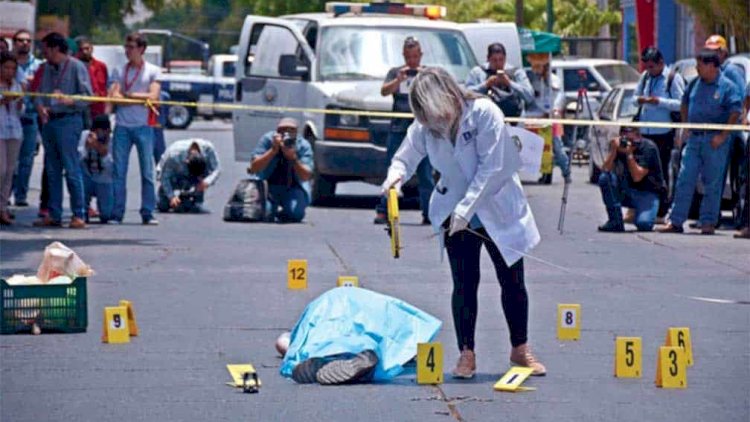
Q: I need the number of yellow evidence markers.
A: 11